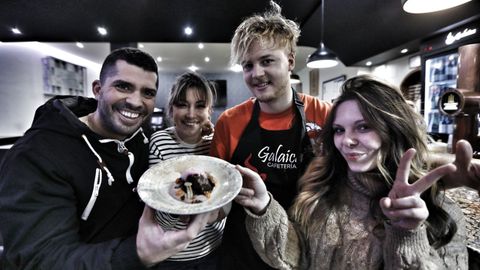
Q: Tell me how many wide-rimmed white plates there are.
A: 1